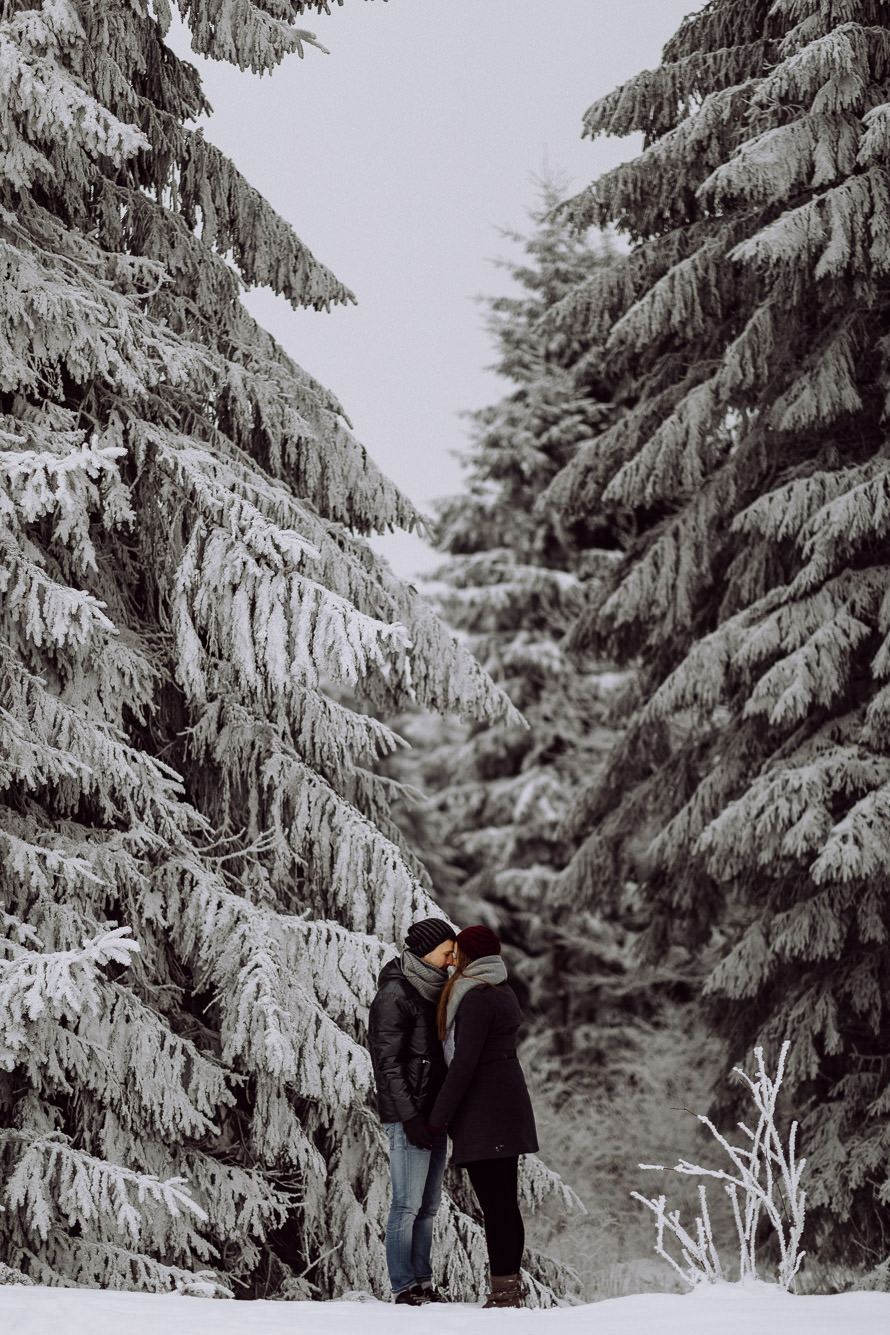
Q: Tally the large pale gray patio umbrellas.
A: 0